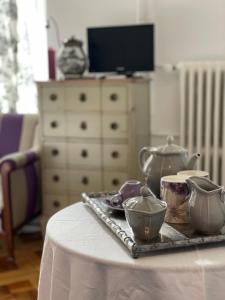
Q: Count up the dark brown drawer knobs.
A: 13